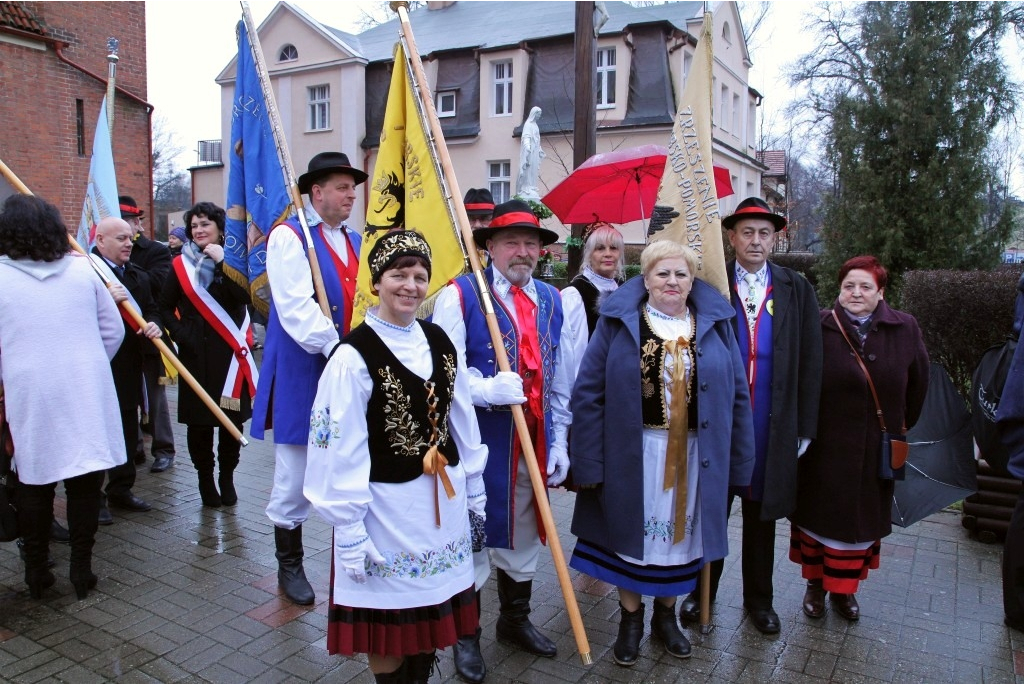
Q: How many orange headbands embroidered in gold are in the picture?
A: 0